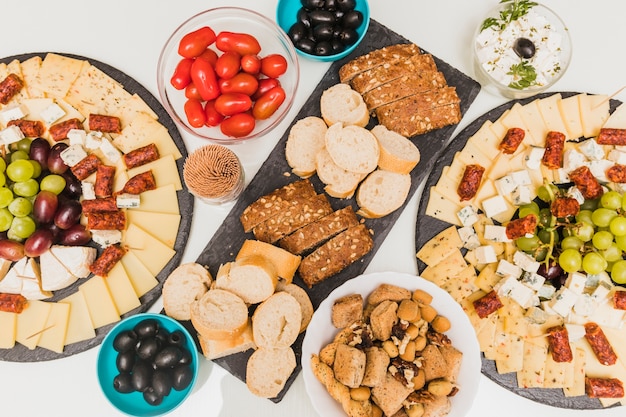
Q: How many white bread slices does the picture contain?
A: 14